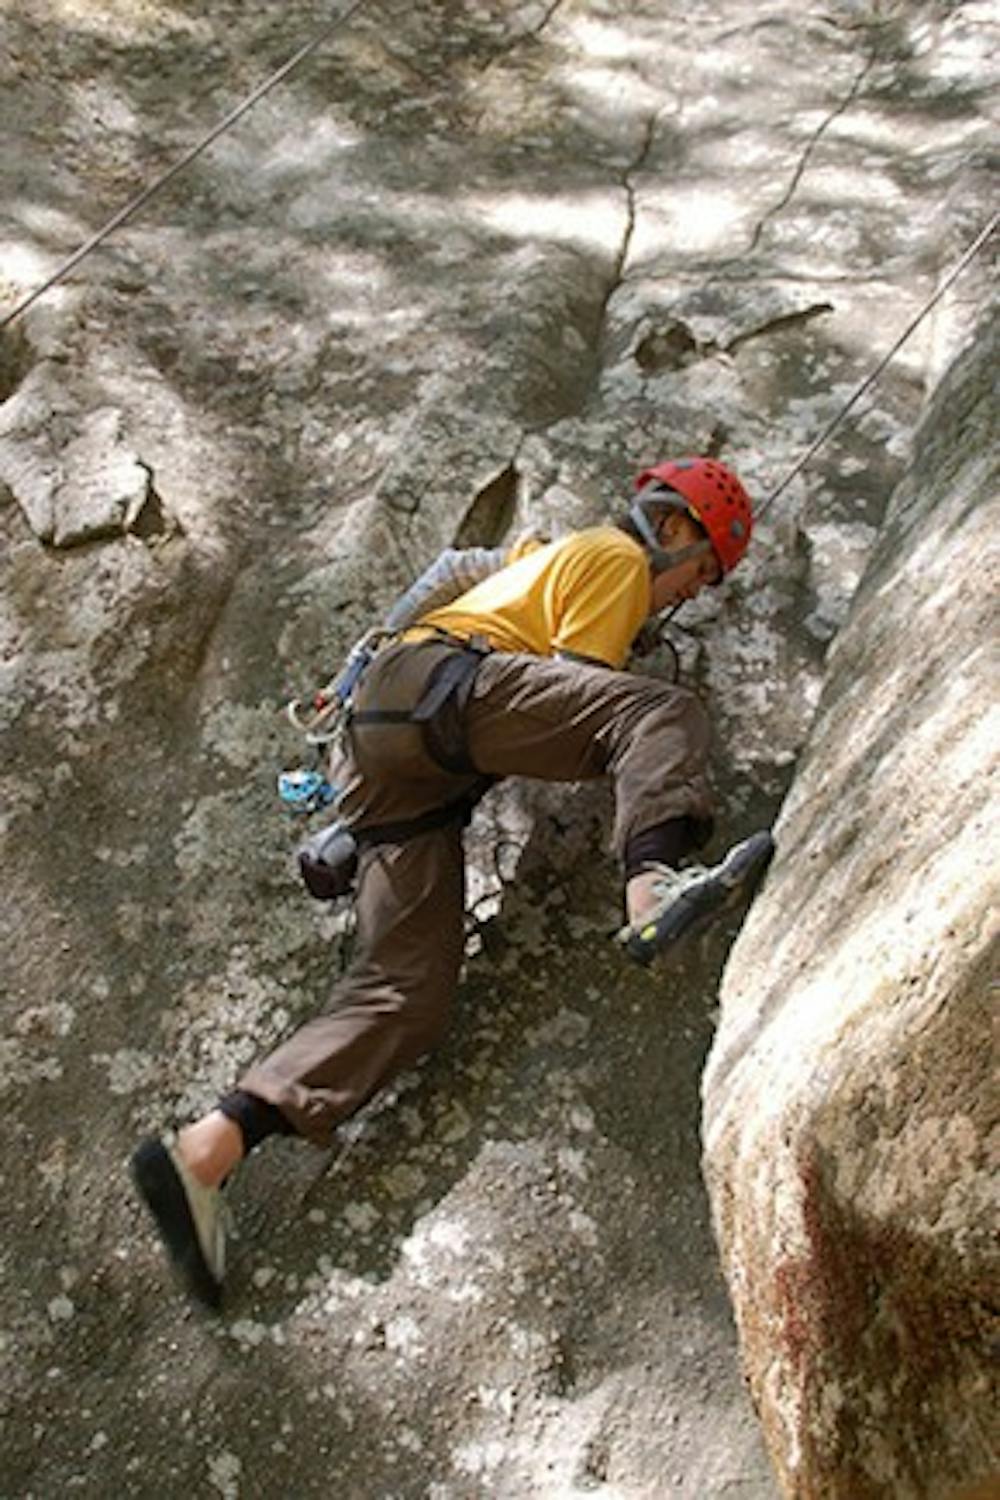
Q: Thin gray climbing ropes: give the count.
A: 2